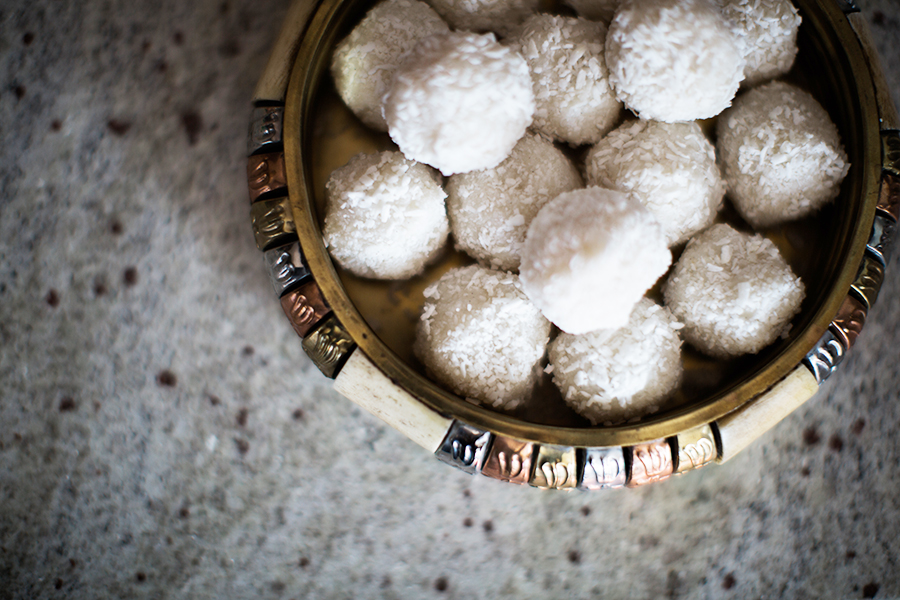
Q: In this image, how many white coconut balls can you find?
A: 15